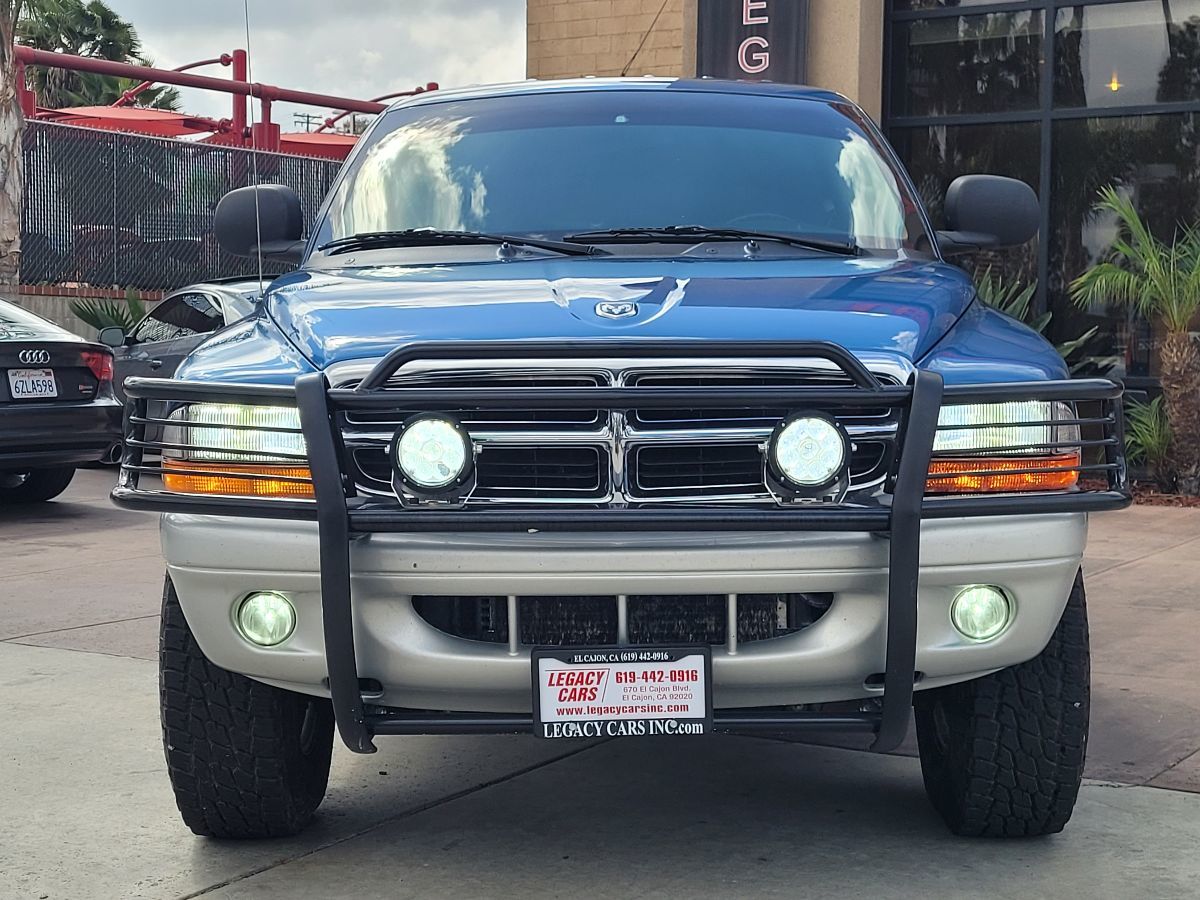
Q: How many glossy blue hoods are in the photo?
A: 1